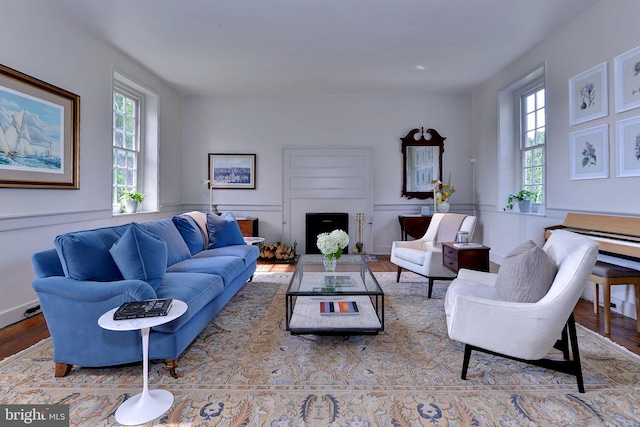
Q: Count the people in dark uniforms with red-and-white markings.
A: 0